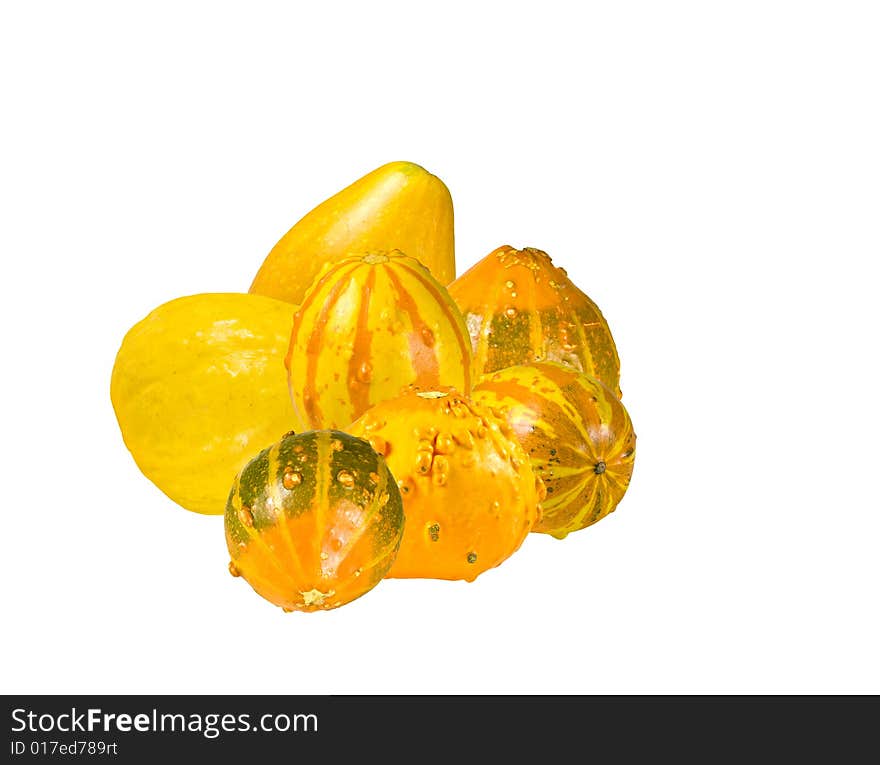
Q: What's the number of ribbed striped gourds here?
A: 4